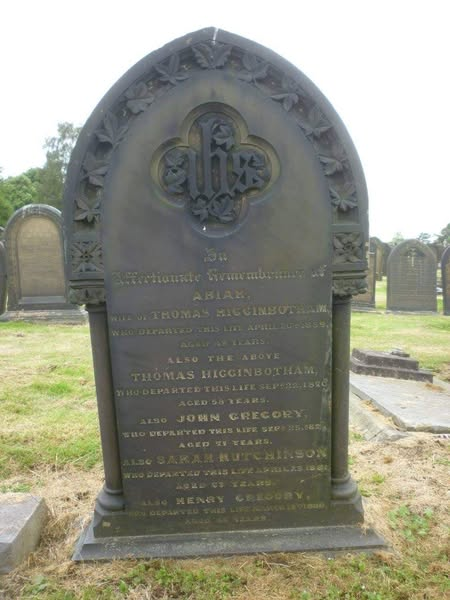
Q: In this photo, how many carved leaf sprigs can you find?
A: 11